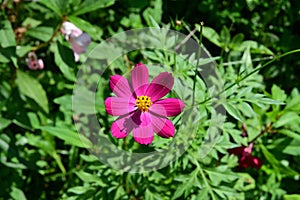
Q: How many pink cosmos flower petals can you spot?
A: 8